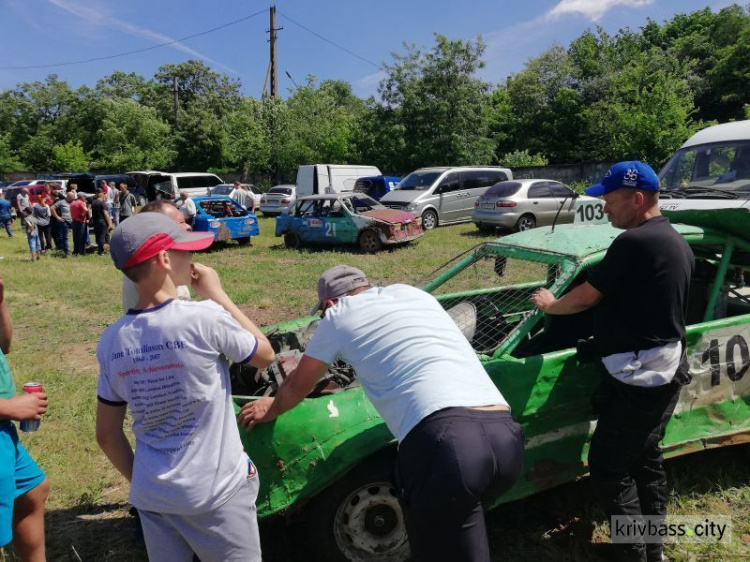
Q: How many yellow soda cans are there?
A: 0